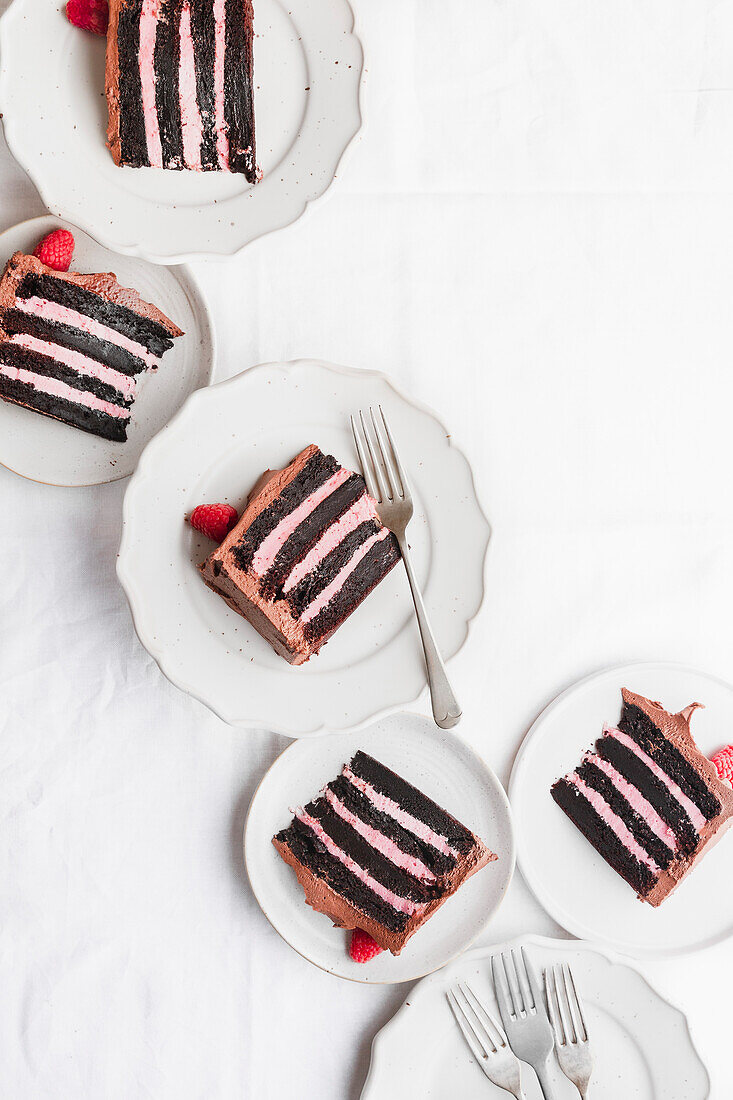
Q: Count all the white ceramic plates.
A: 6